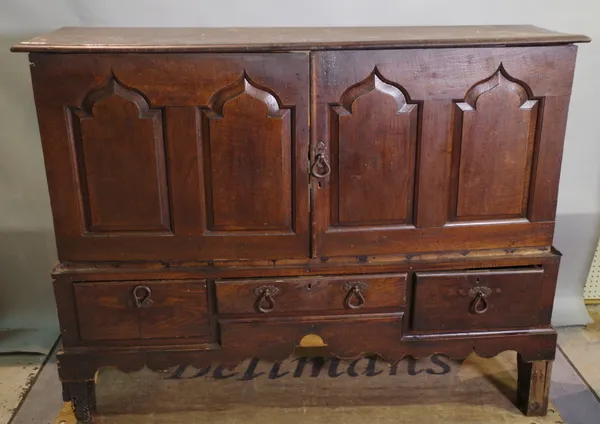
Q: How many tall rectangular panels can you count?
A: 4